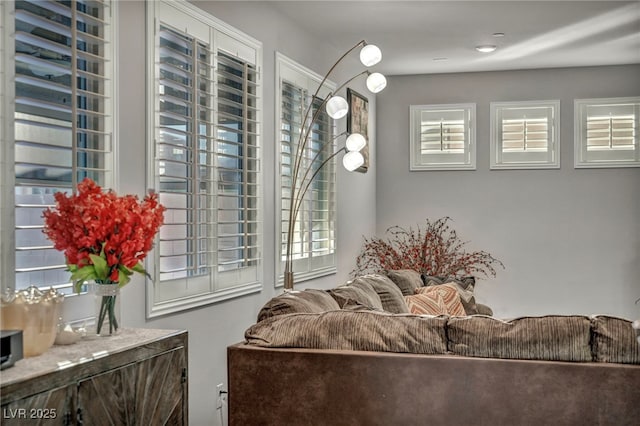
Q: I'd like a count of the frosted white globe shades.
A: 5